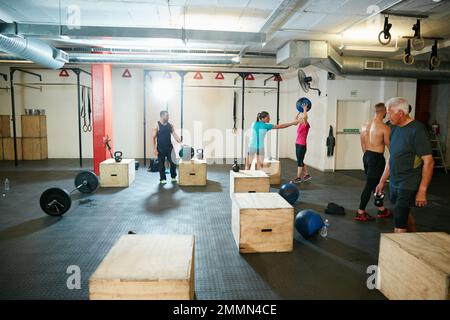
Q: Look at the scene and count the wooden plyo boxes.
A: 7